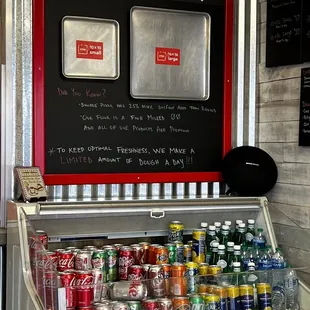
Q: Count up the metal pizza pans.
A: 2